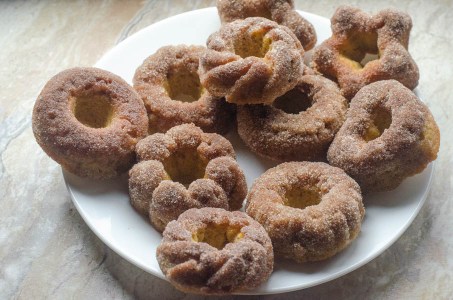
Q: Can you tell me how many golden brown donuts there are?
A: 10